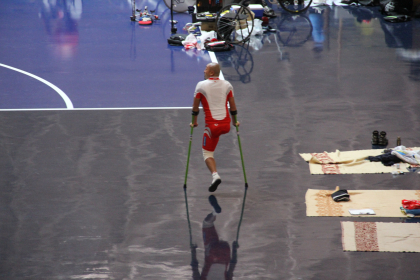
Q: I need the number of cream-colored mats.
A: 3